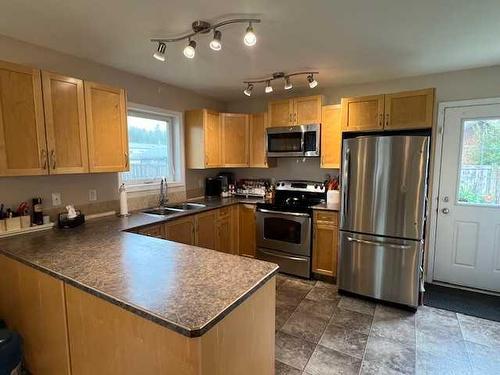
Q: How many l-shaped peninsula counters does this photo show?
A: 1